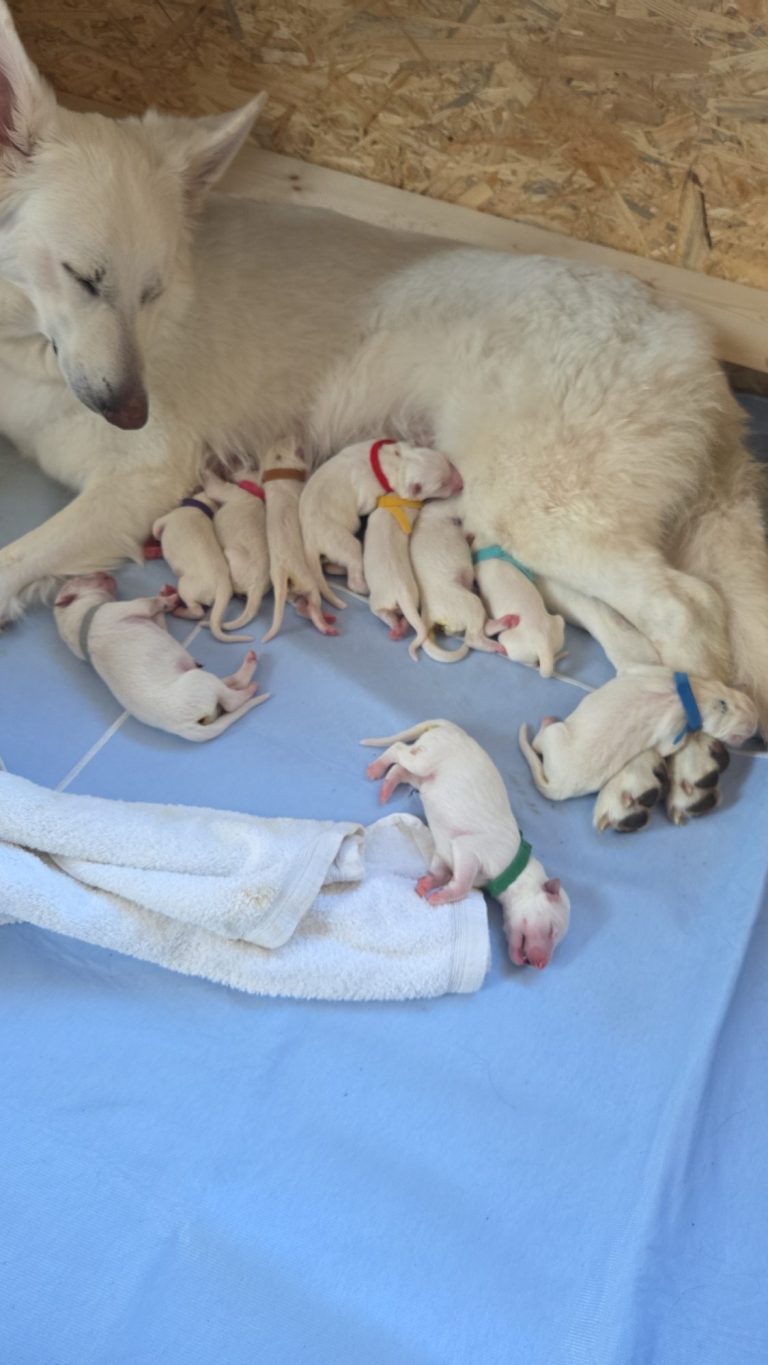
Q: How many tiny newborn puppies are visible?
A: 10